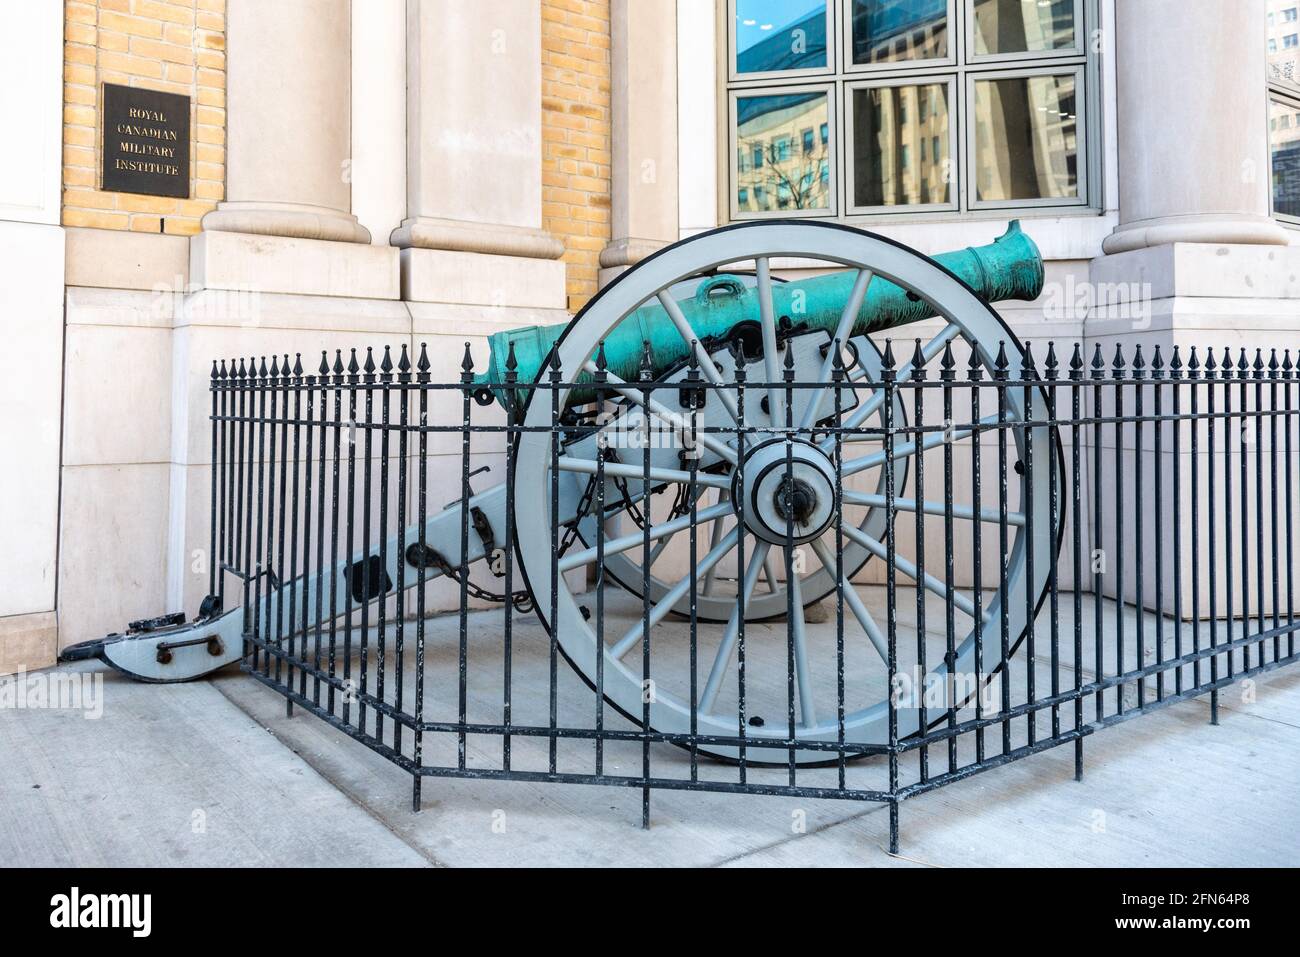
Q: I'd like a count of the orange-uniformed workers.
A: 0